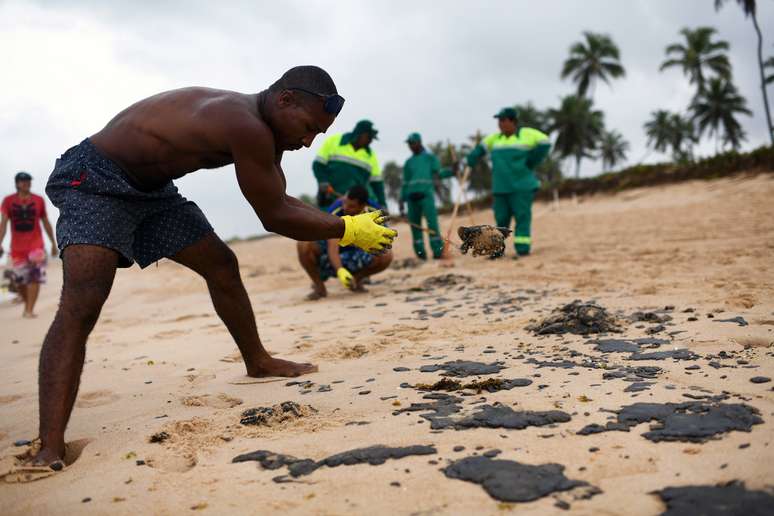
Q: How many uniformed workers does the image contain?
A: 3